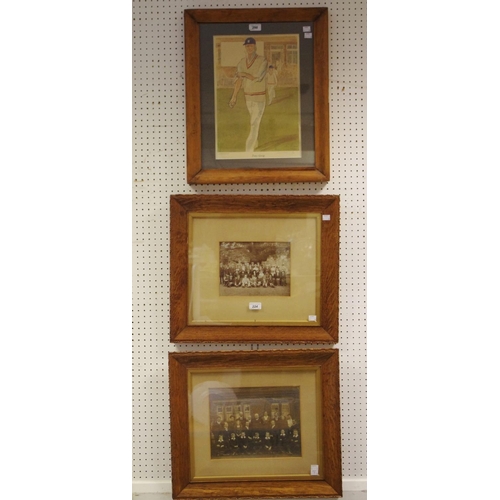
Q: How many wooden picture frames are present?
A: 3